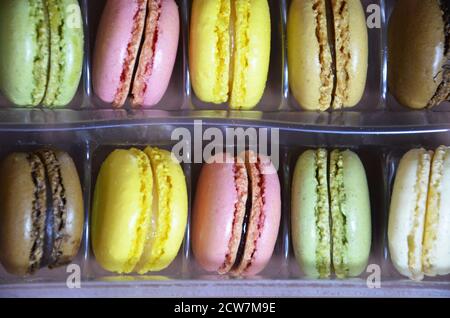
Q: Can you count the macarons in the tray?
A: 10